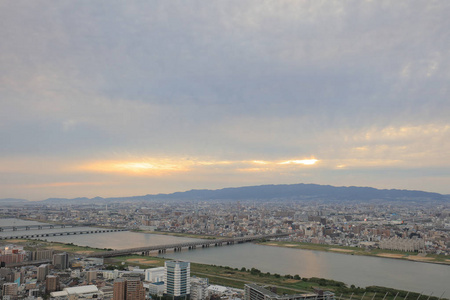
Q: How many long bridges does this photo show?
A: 3